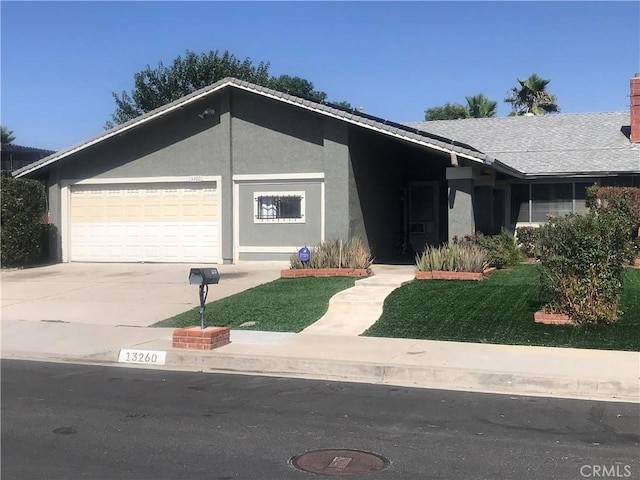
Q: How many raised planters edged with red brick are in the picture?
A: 3